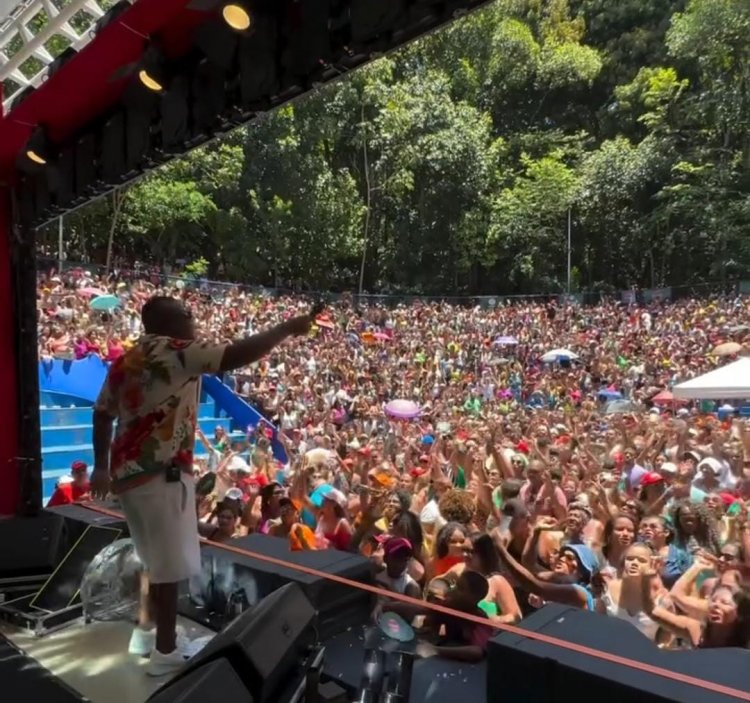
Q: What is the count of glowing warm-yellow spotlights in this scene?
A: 3